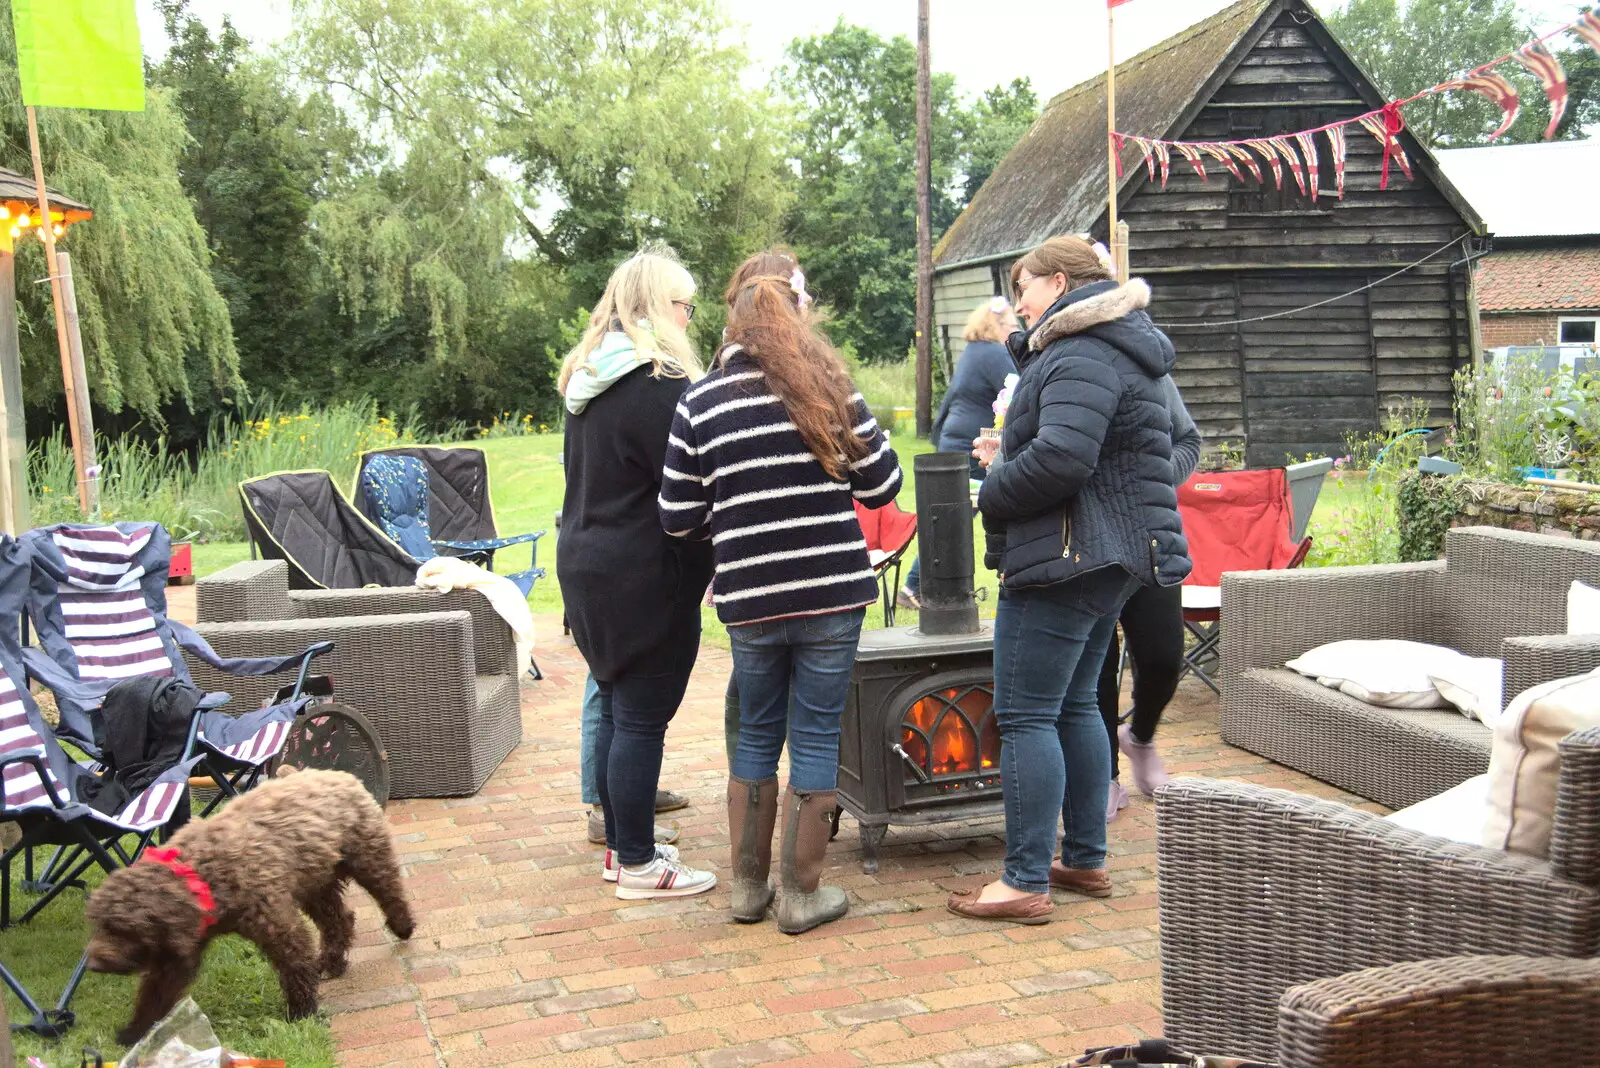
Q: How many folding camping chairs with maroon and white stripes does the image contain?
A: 2